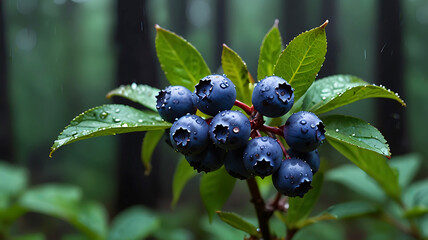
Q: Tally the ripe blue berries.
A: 11